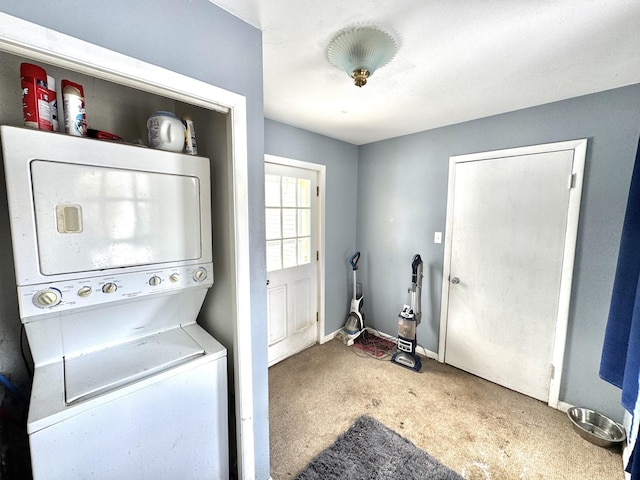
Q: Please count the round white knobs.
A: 6